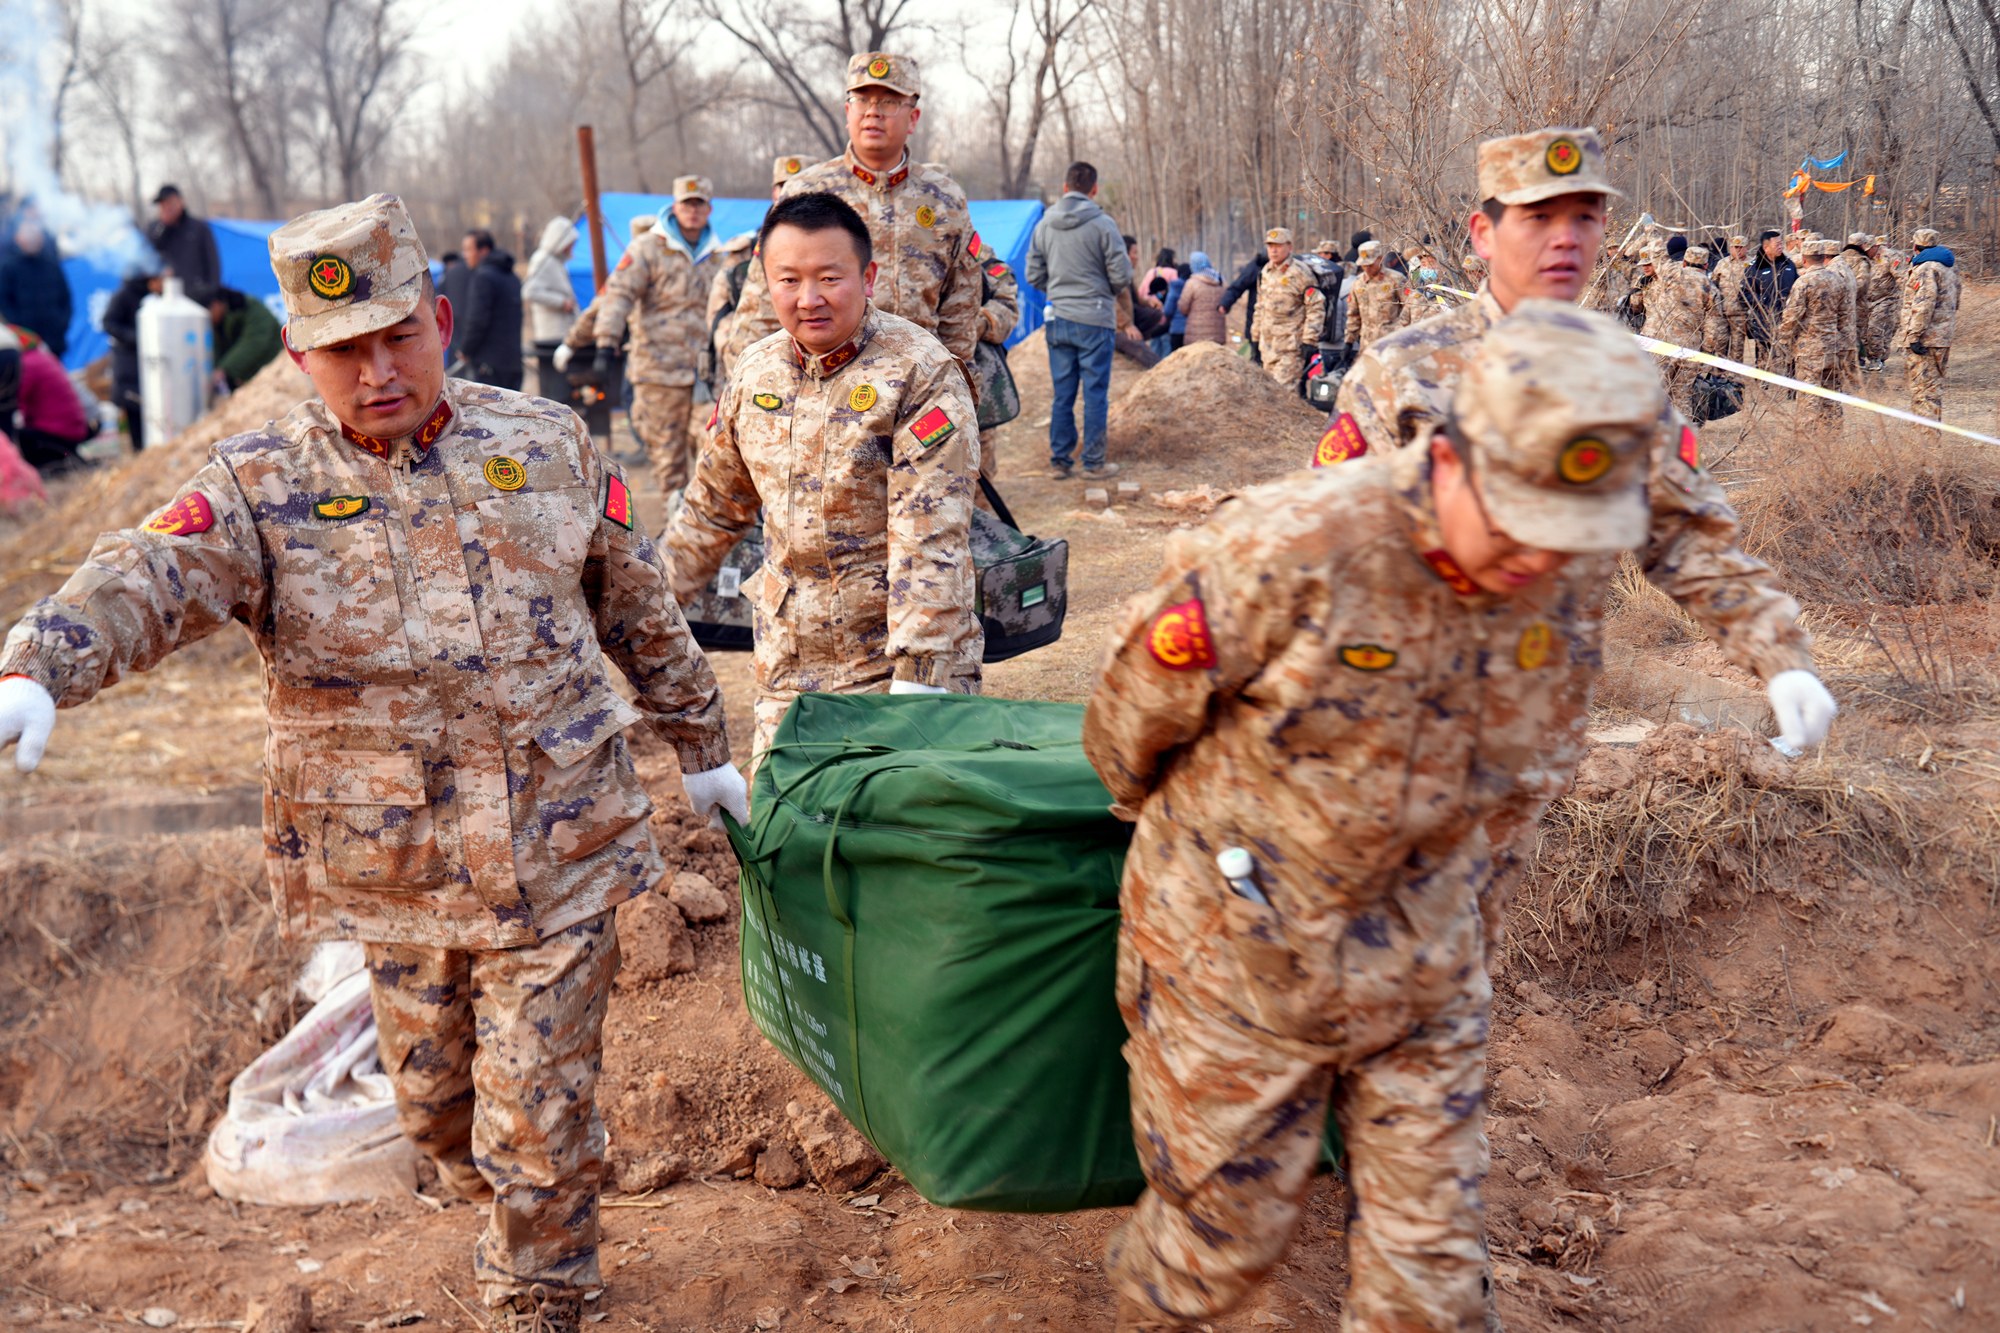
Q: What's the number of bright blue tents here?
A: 2